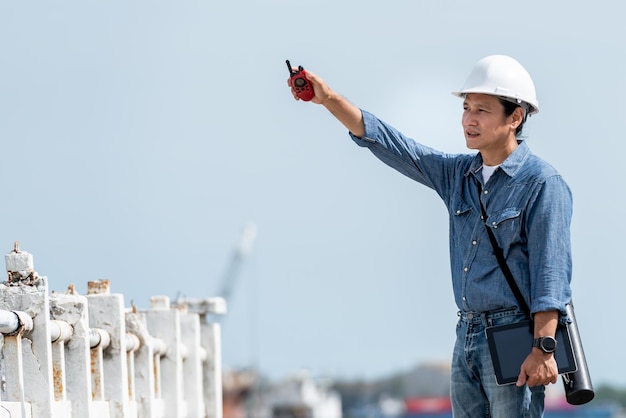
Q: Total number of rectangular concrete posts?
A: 7